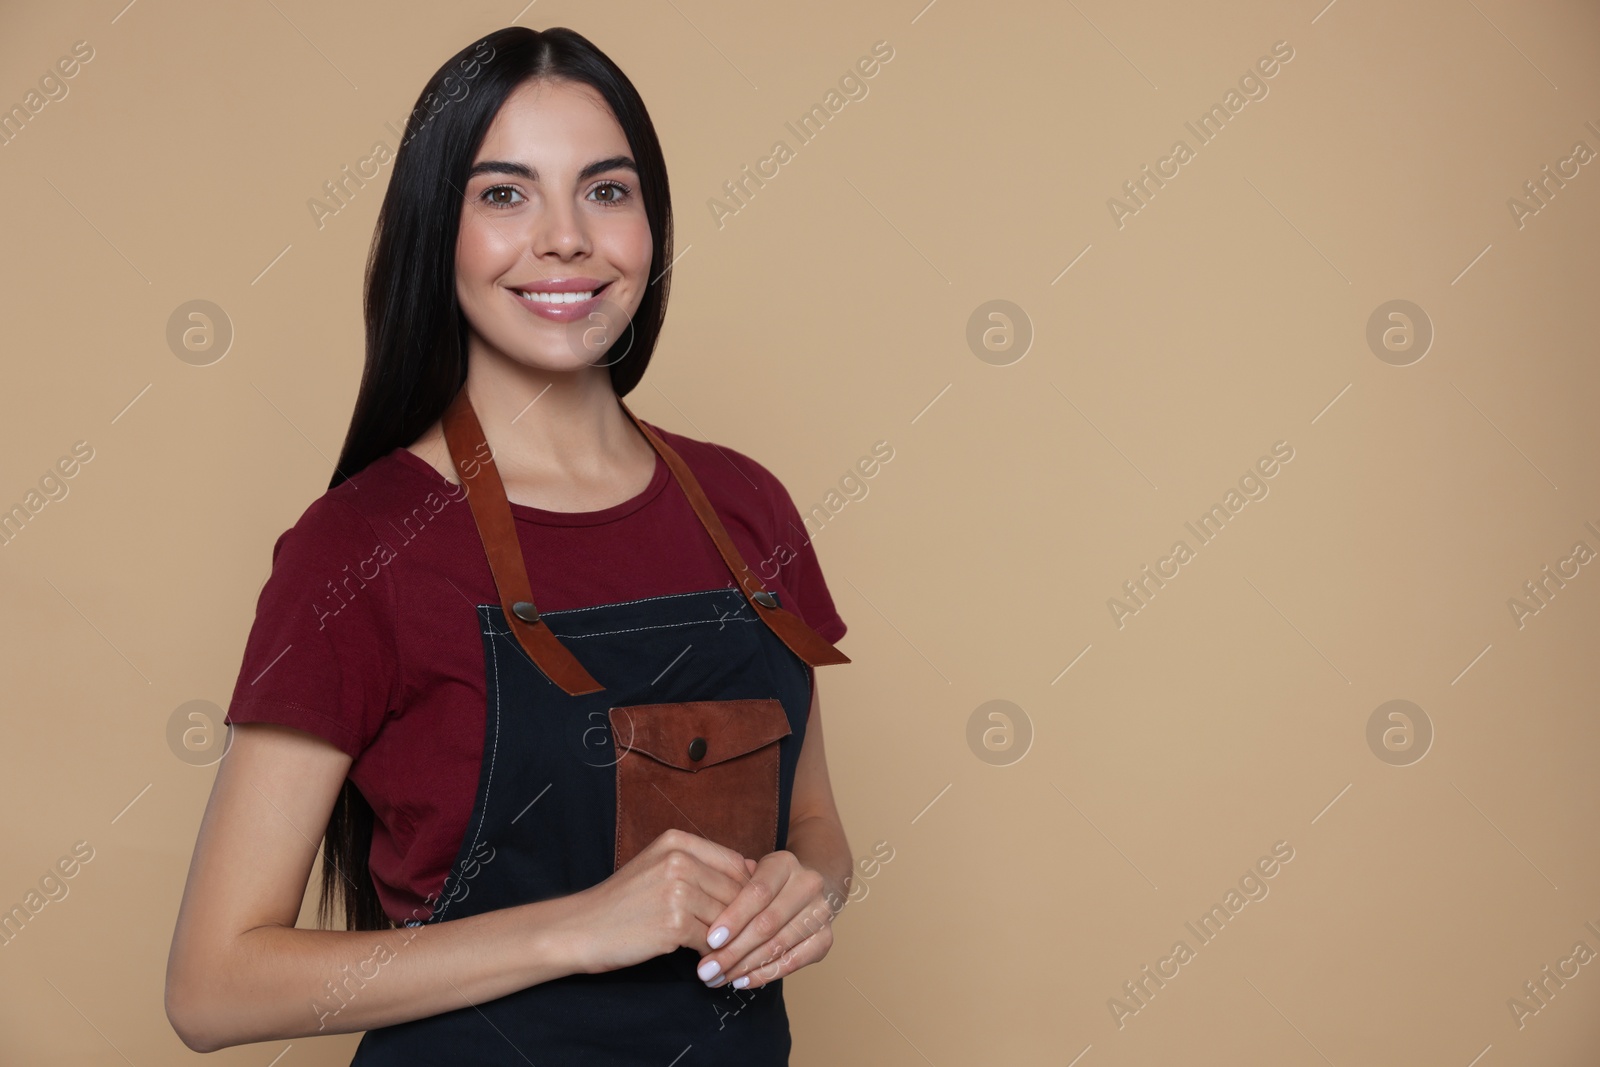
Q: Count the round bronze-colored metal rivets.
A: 3